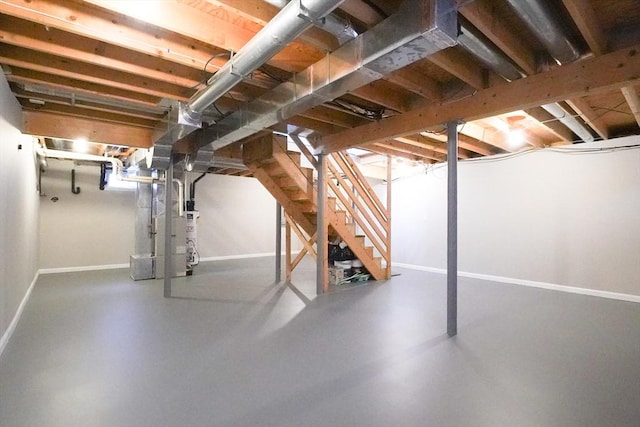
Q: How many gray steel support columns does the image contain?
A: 4